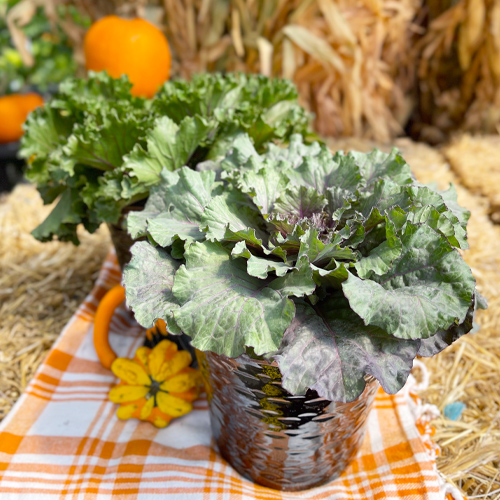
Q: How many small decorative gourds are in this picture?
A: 2